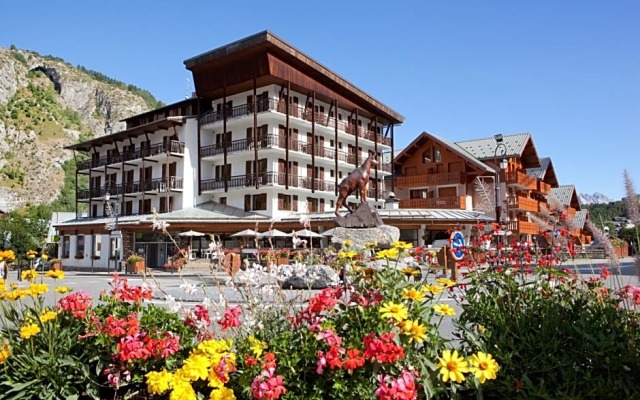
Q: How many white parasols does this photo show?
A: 5